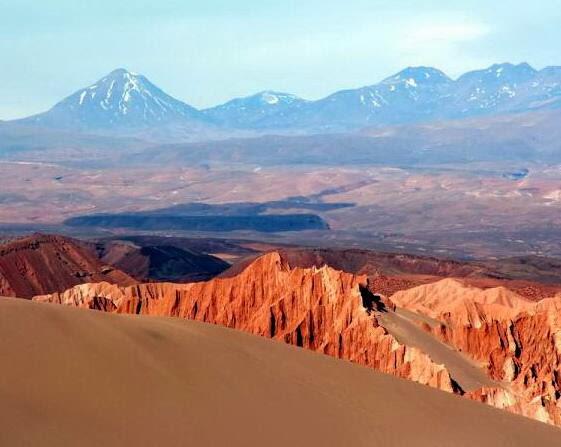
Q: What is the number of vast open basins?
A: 1